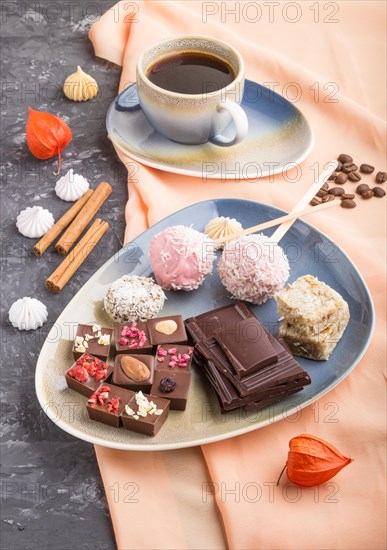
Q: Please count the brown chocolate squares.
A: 9